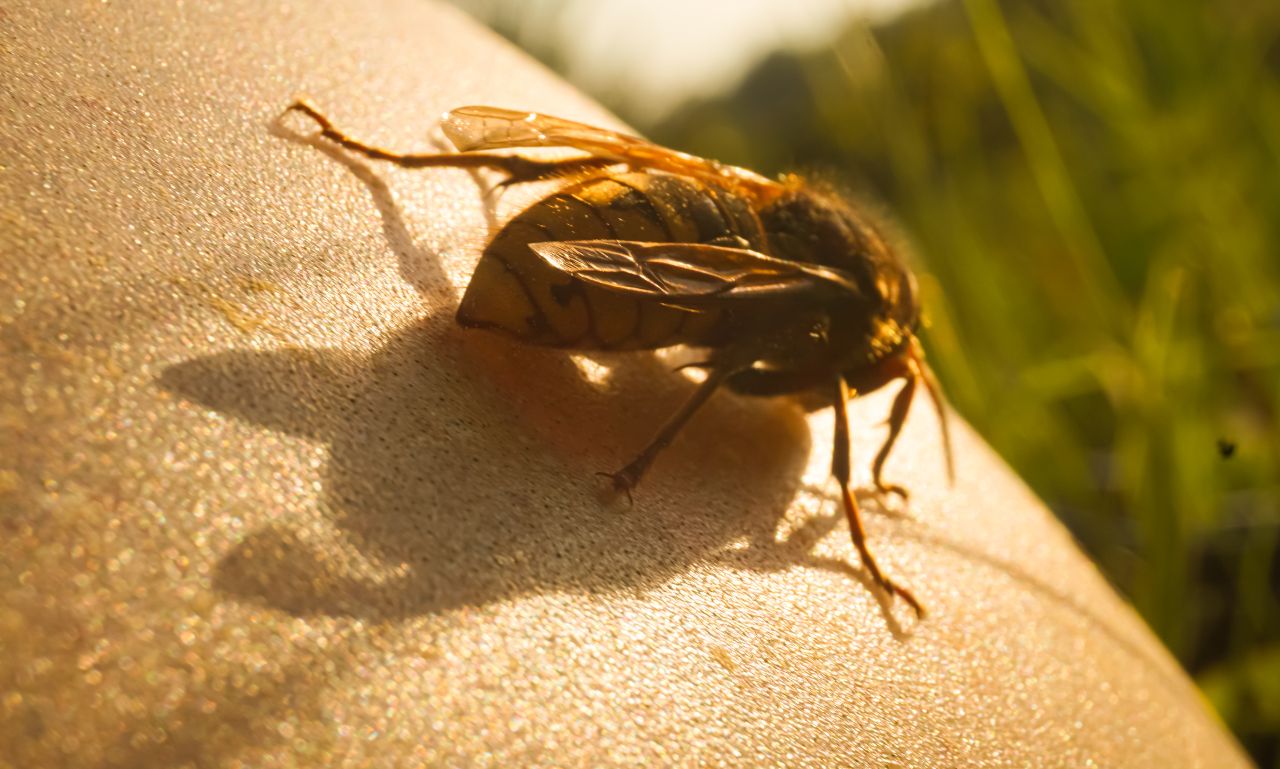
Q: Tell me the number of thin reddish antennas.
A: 1